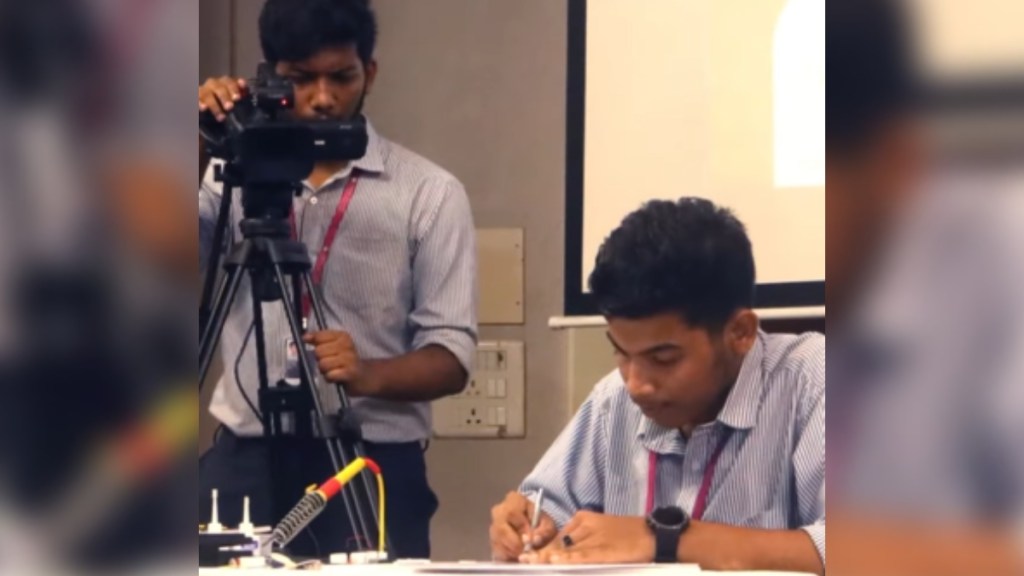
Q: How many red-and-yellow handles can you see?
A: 1